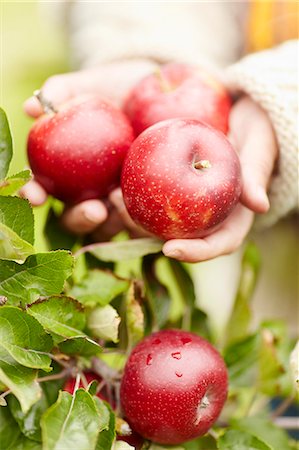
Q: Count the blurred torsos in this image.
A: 1